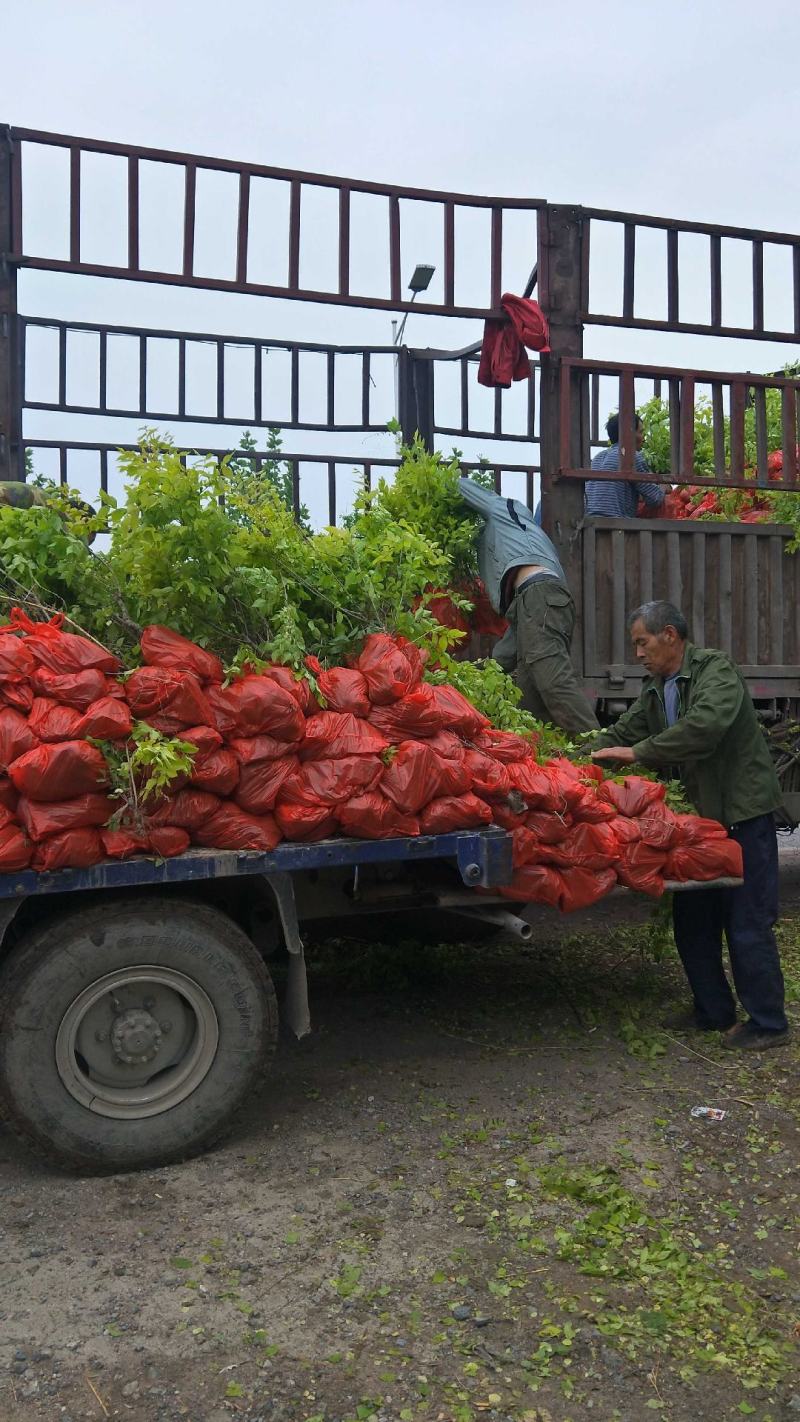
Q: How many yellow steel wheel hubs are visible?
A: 0